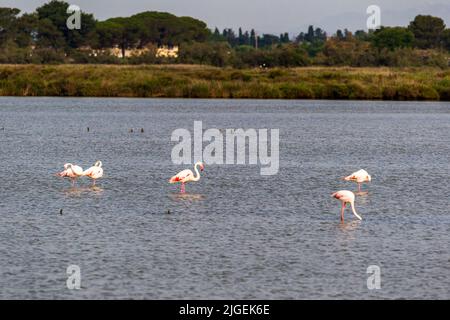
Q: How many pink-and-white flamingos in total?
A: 5